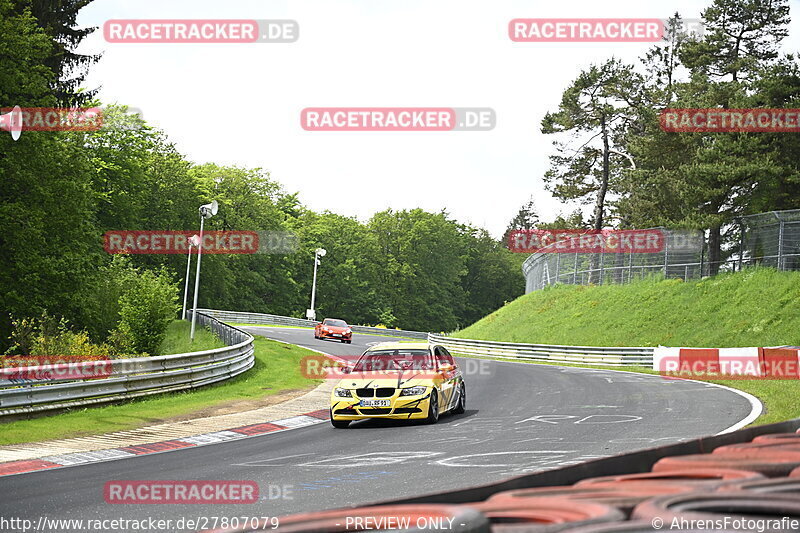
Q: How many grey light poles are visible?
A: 3